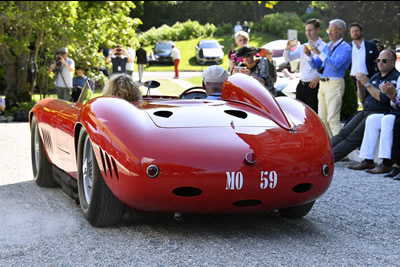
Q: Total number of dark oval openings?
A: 5